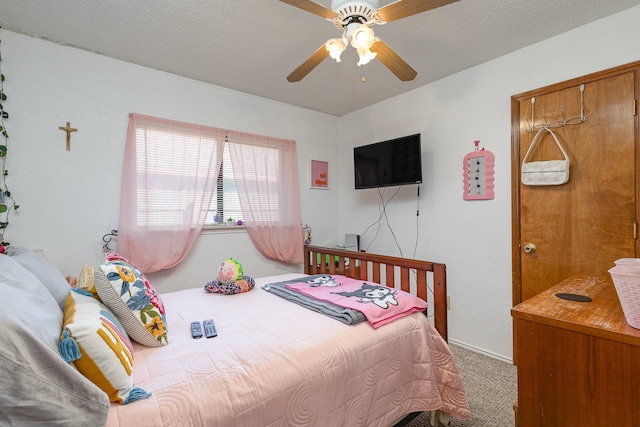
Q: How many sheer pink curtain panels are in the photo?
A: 2